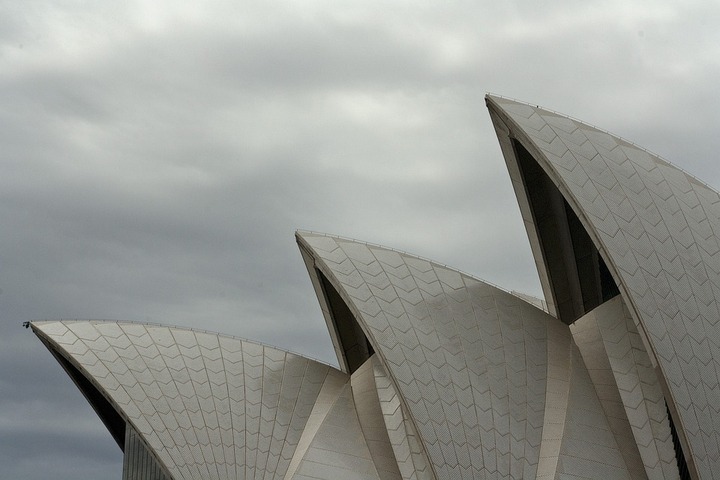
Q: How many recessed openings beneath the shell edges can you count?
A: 3